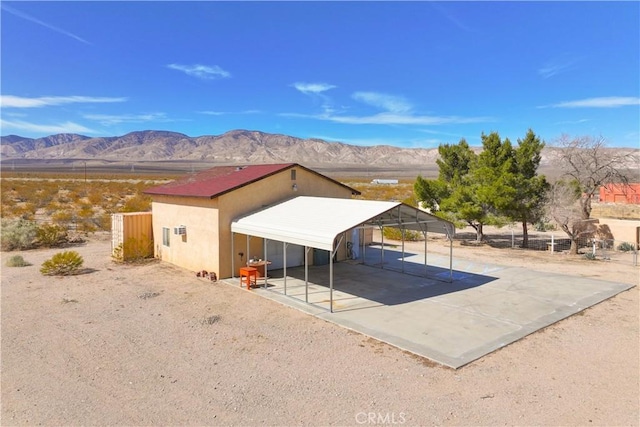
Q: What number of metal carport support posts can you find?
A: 12